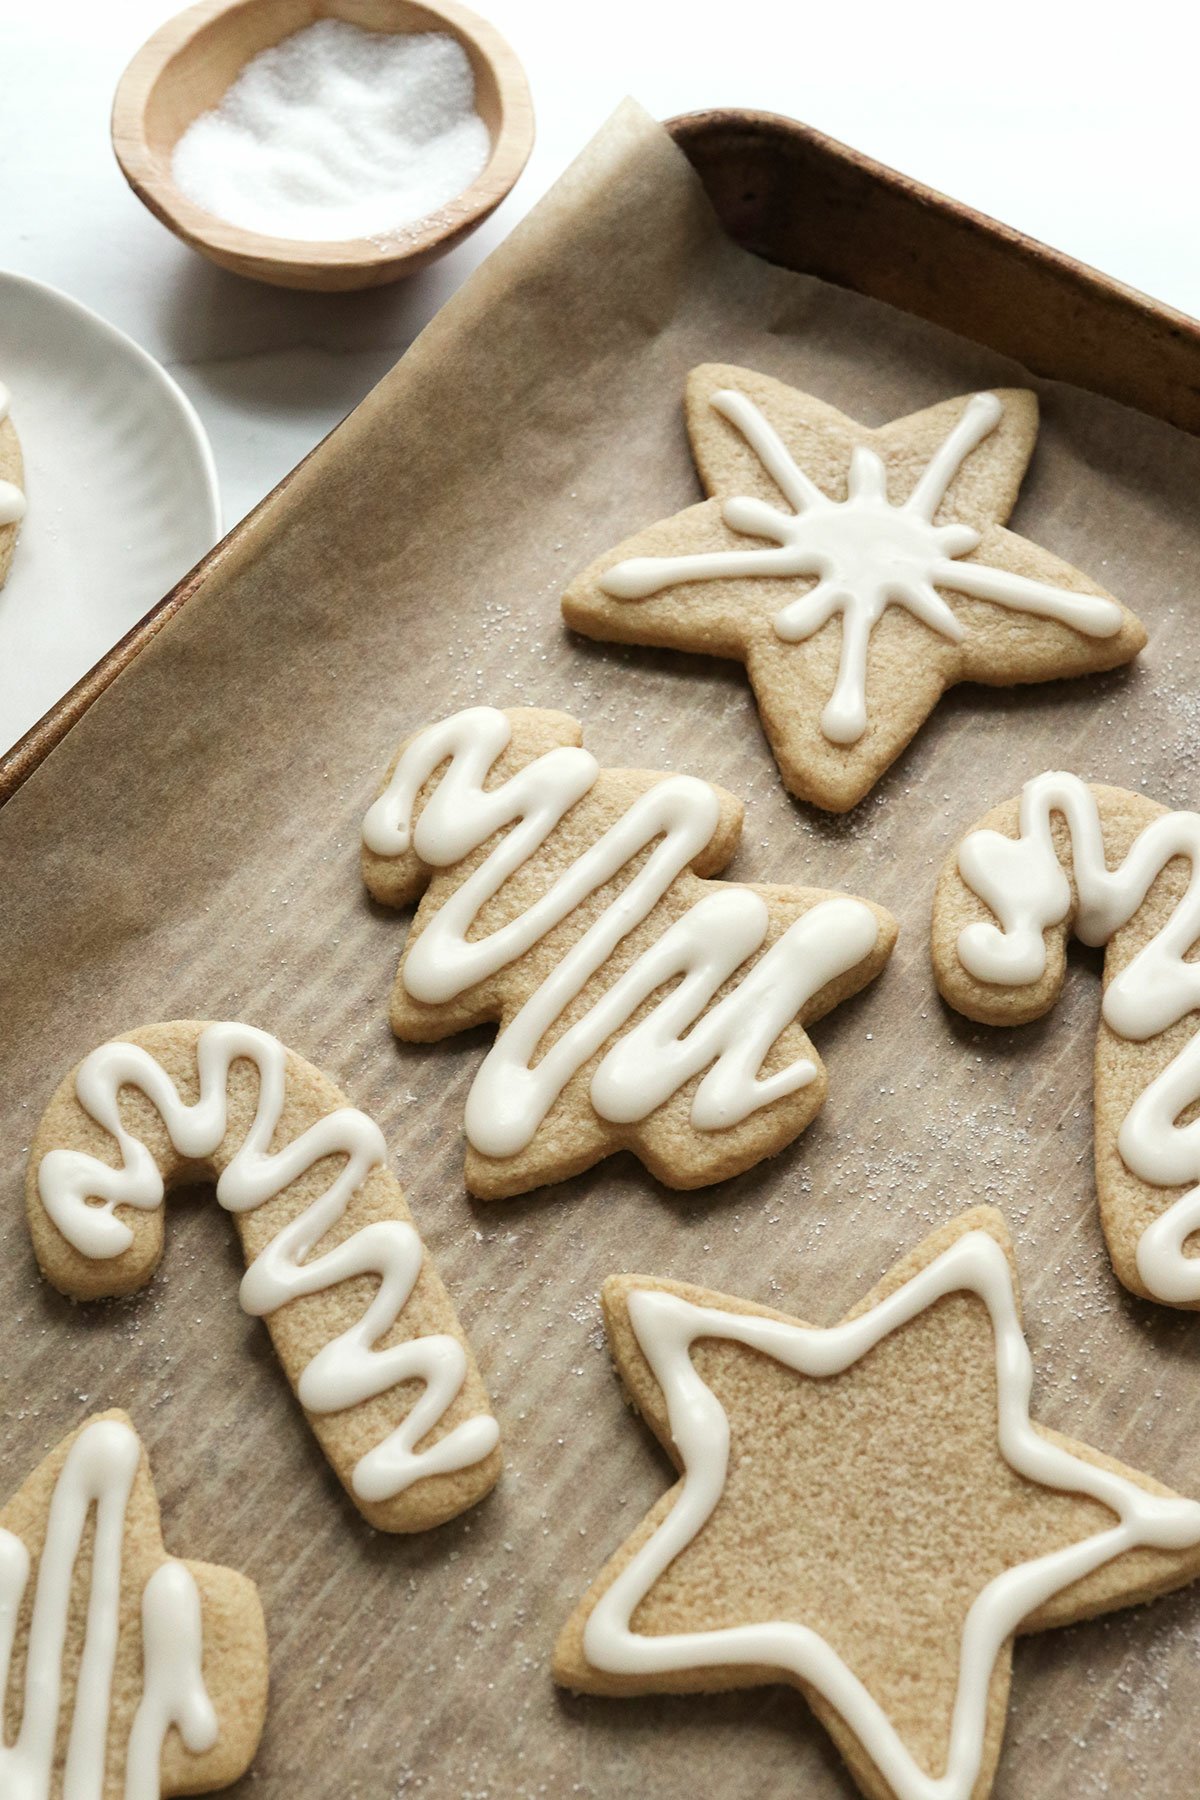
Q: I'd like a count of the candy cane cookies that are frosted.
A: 2